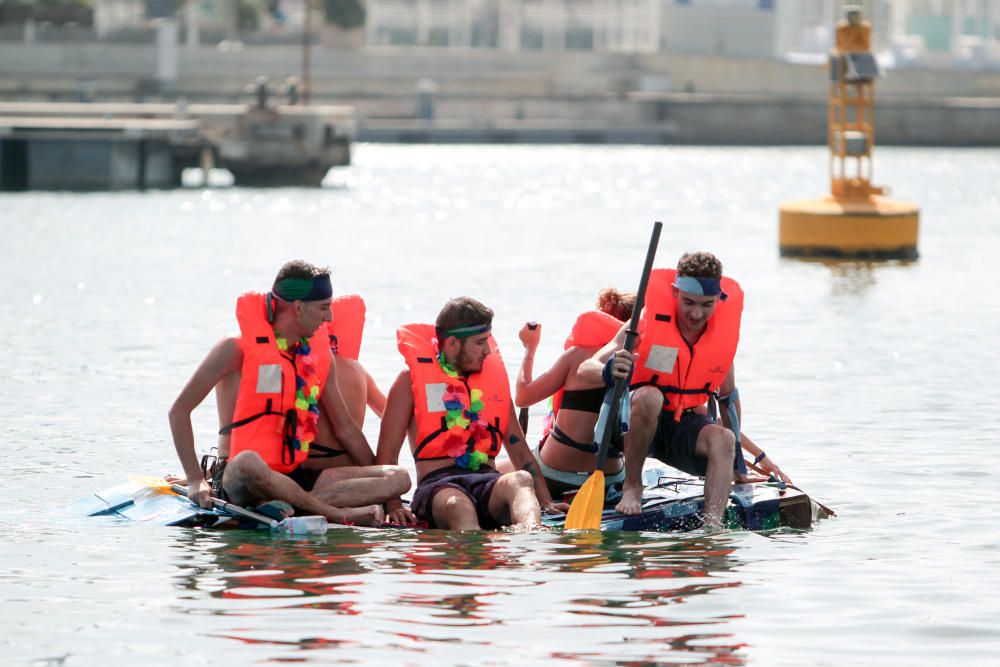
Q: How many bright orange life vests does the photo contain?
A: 5